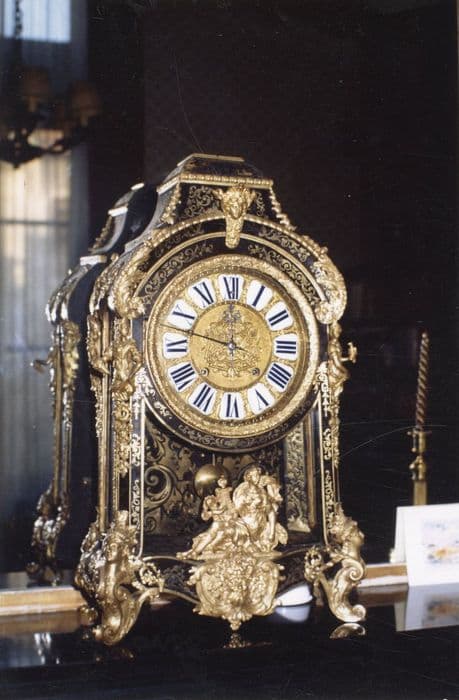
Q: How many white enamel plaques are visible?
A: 12